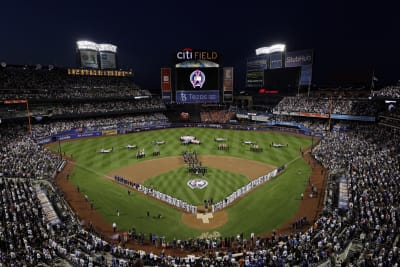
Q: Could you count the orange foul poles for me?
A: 2